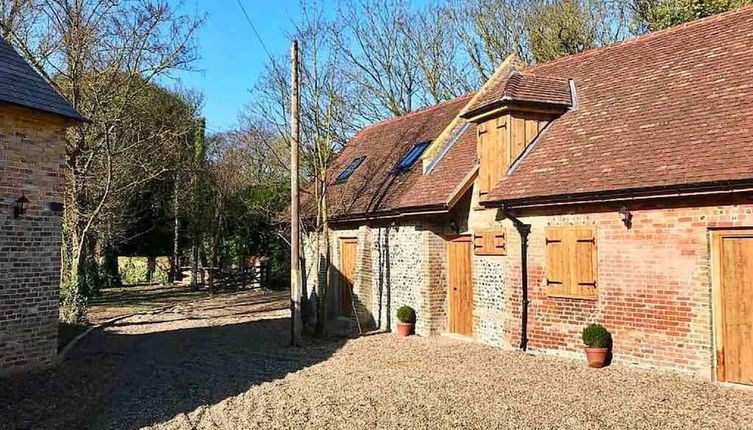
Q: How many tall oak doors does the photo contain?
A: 3